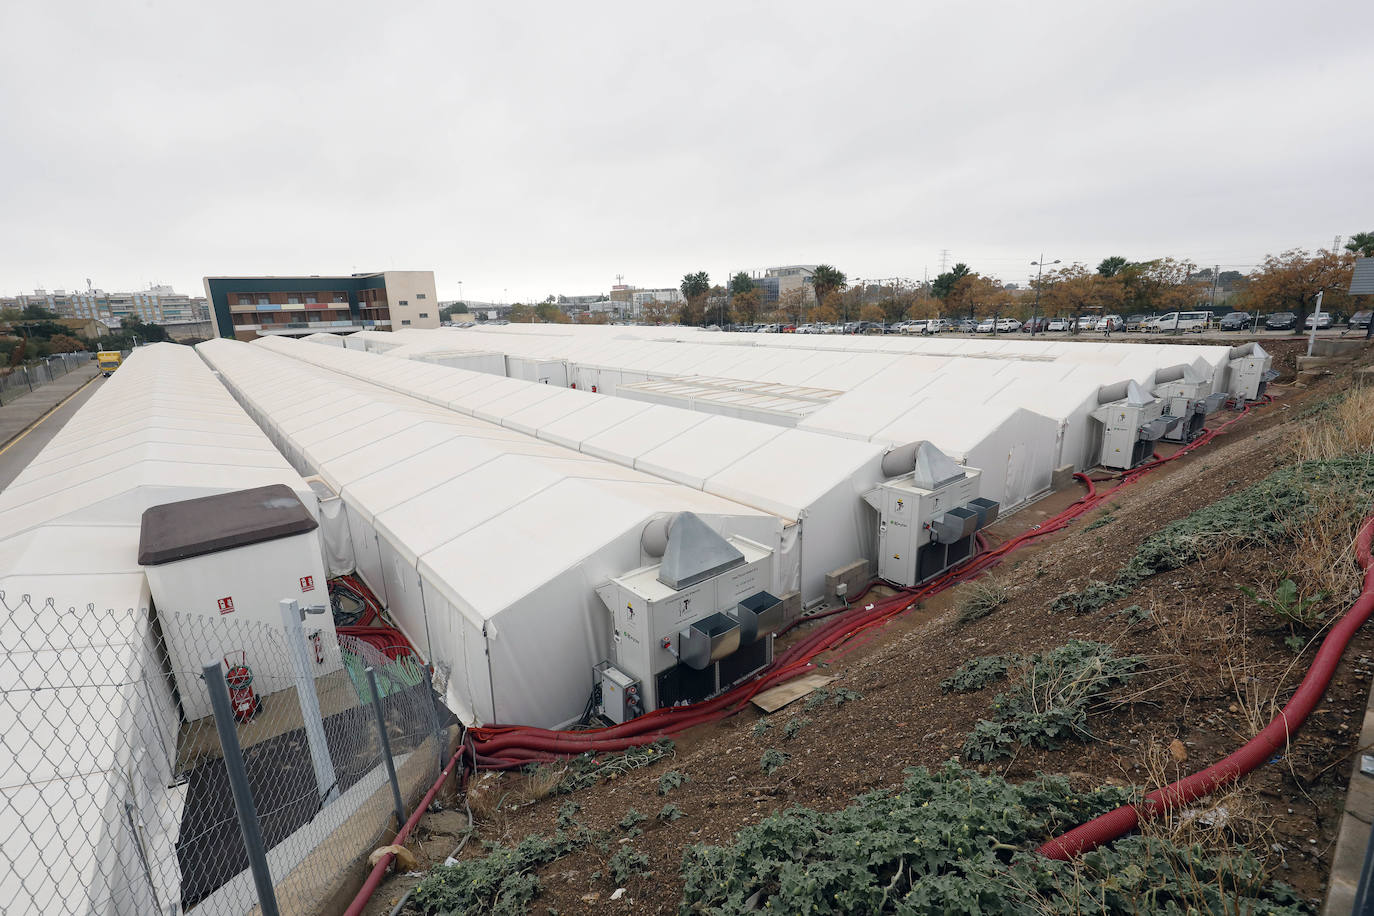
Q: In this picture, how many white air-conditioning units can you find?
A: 5